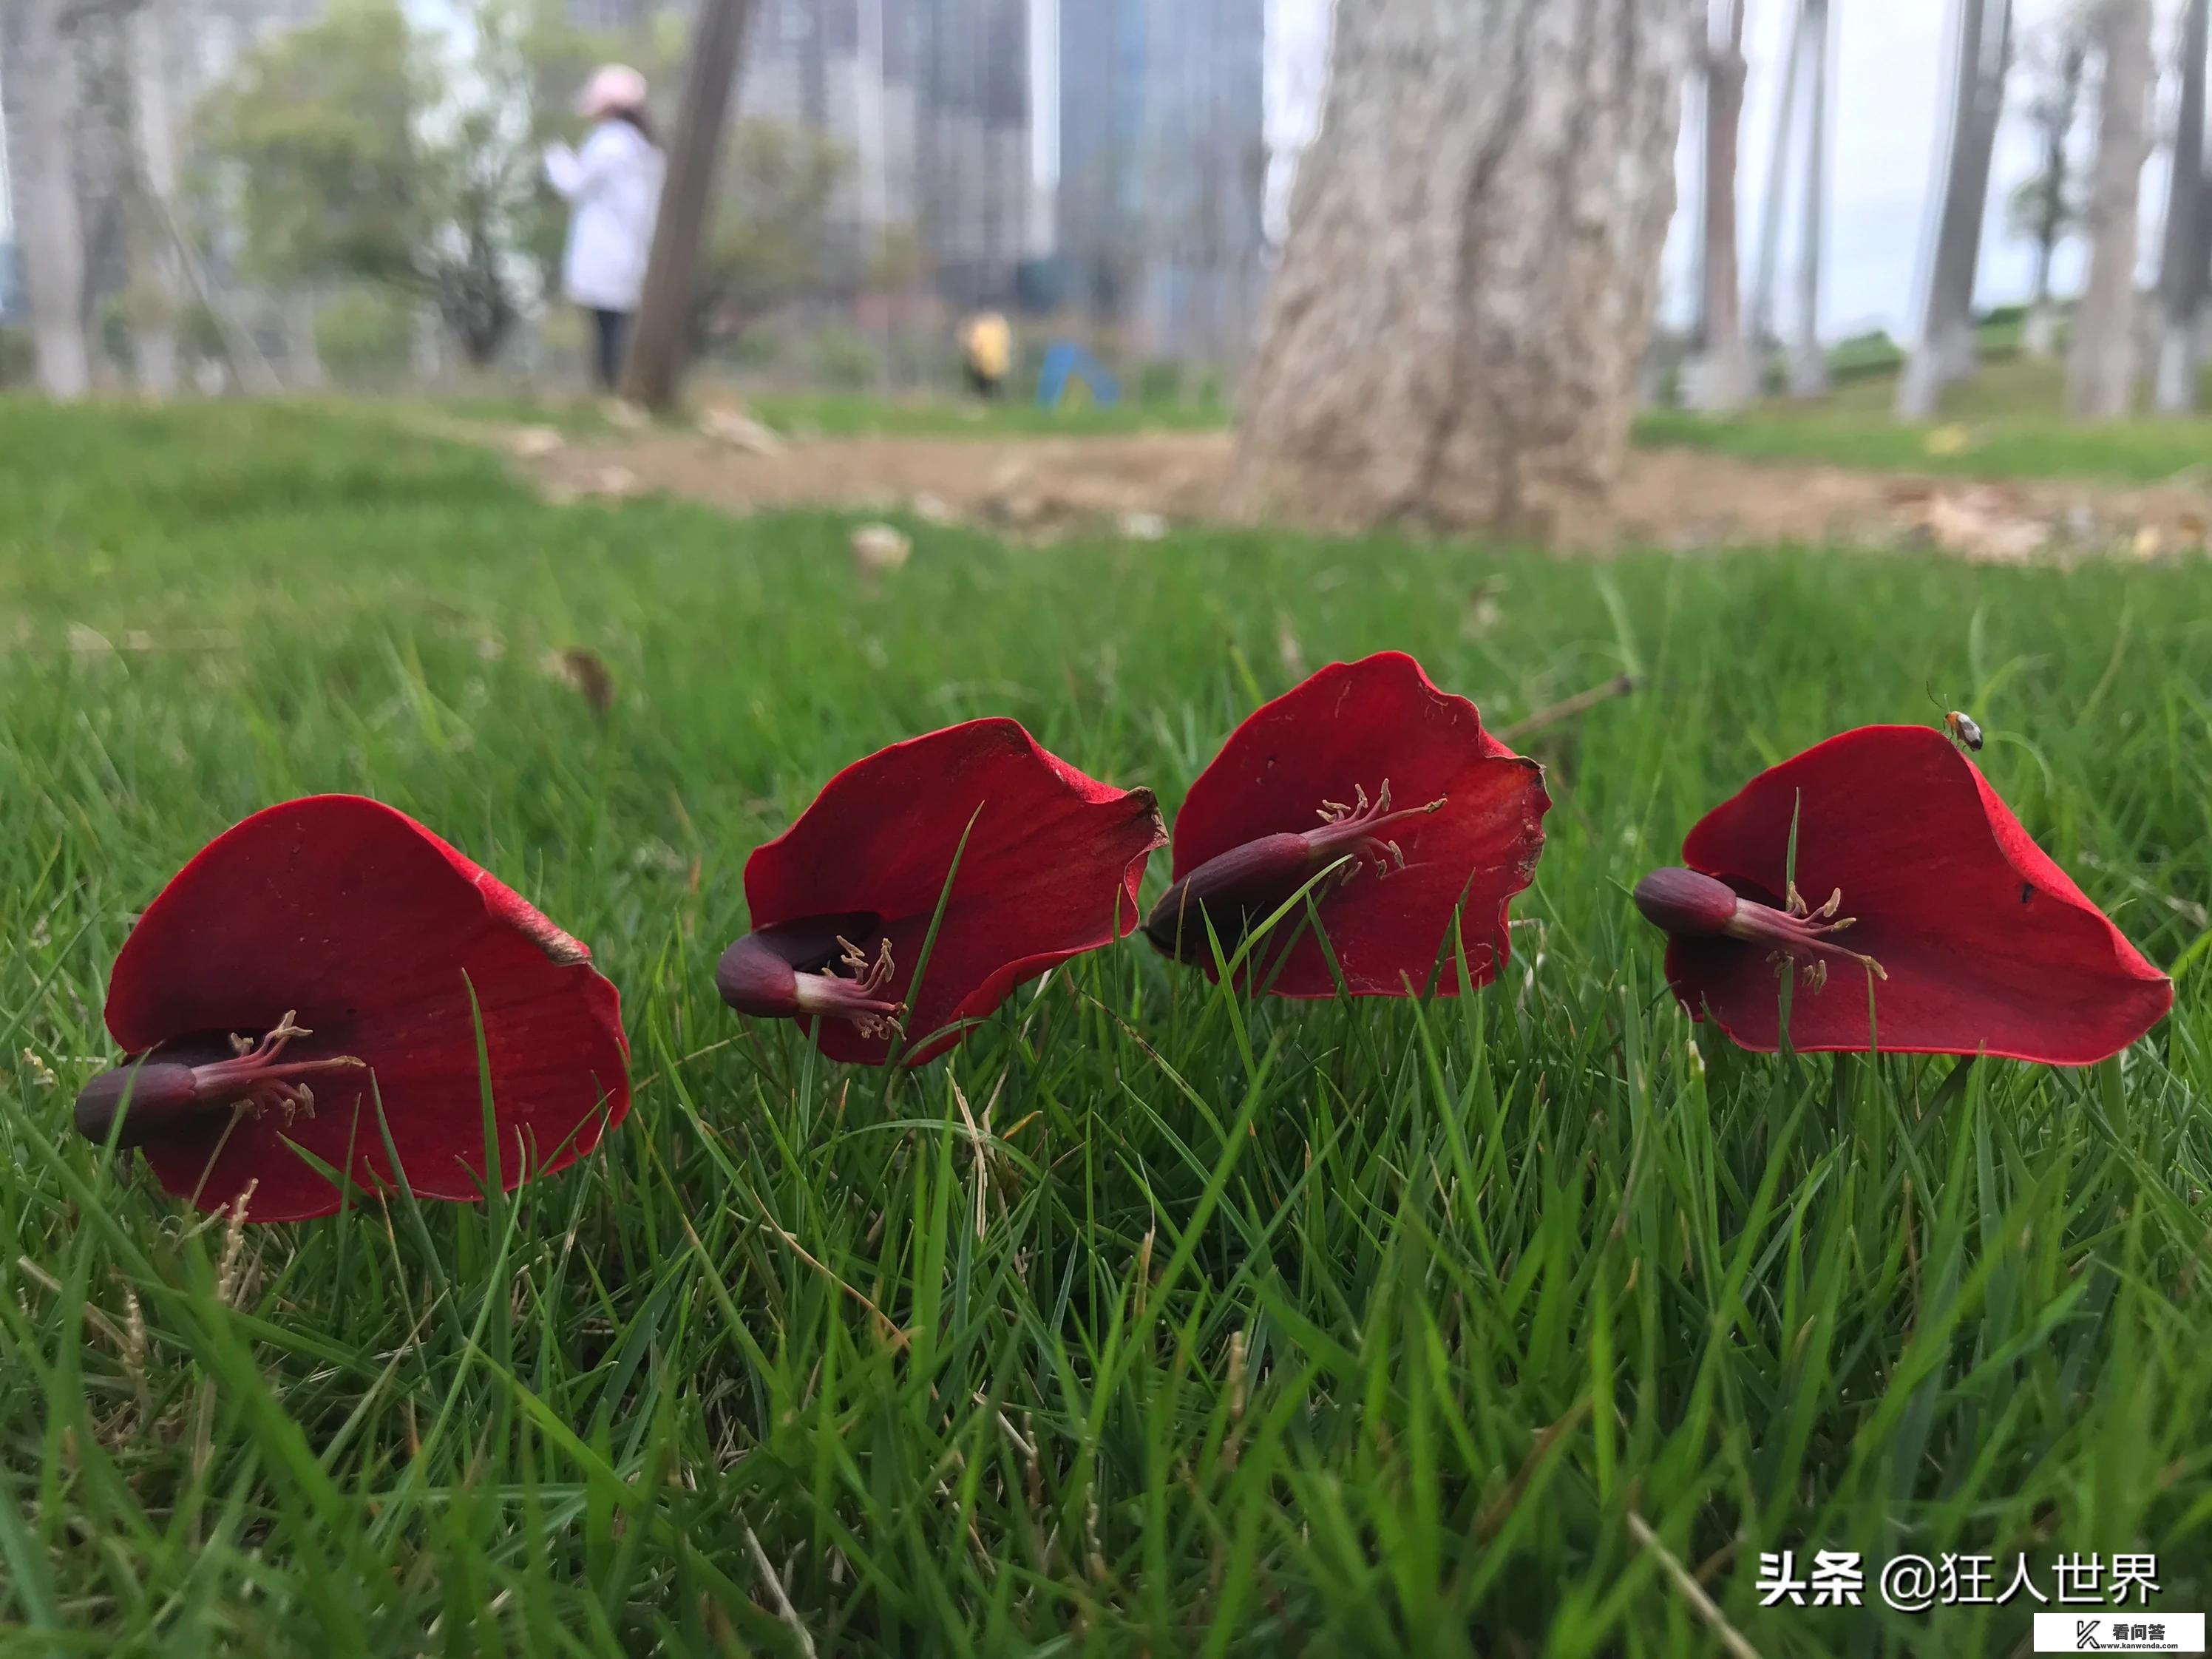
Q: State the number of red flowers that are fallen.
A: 4